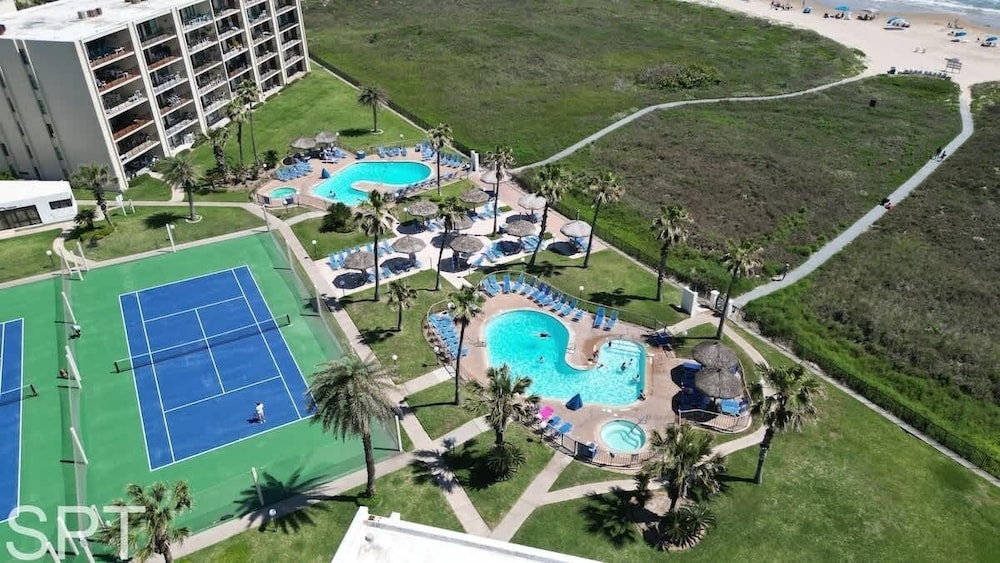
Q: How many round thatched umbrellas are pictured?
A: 14